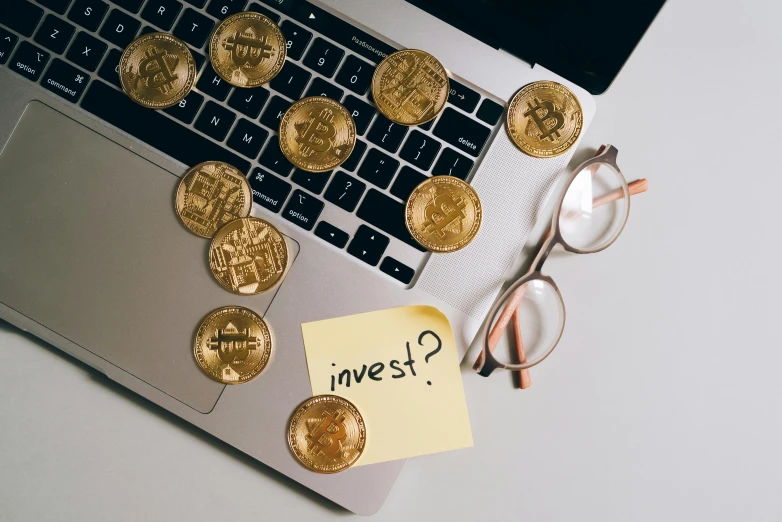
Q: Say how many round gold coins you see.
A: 10